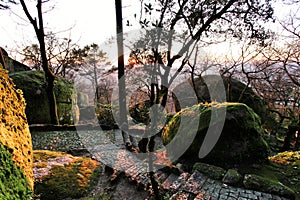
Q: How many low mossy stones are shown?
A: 3